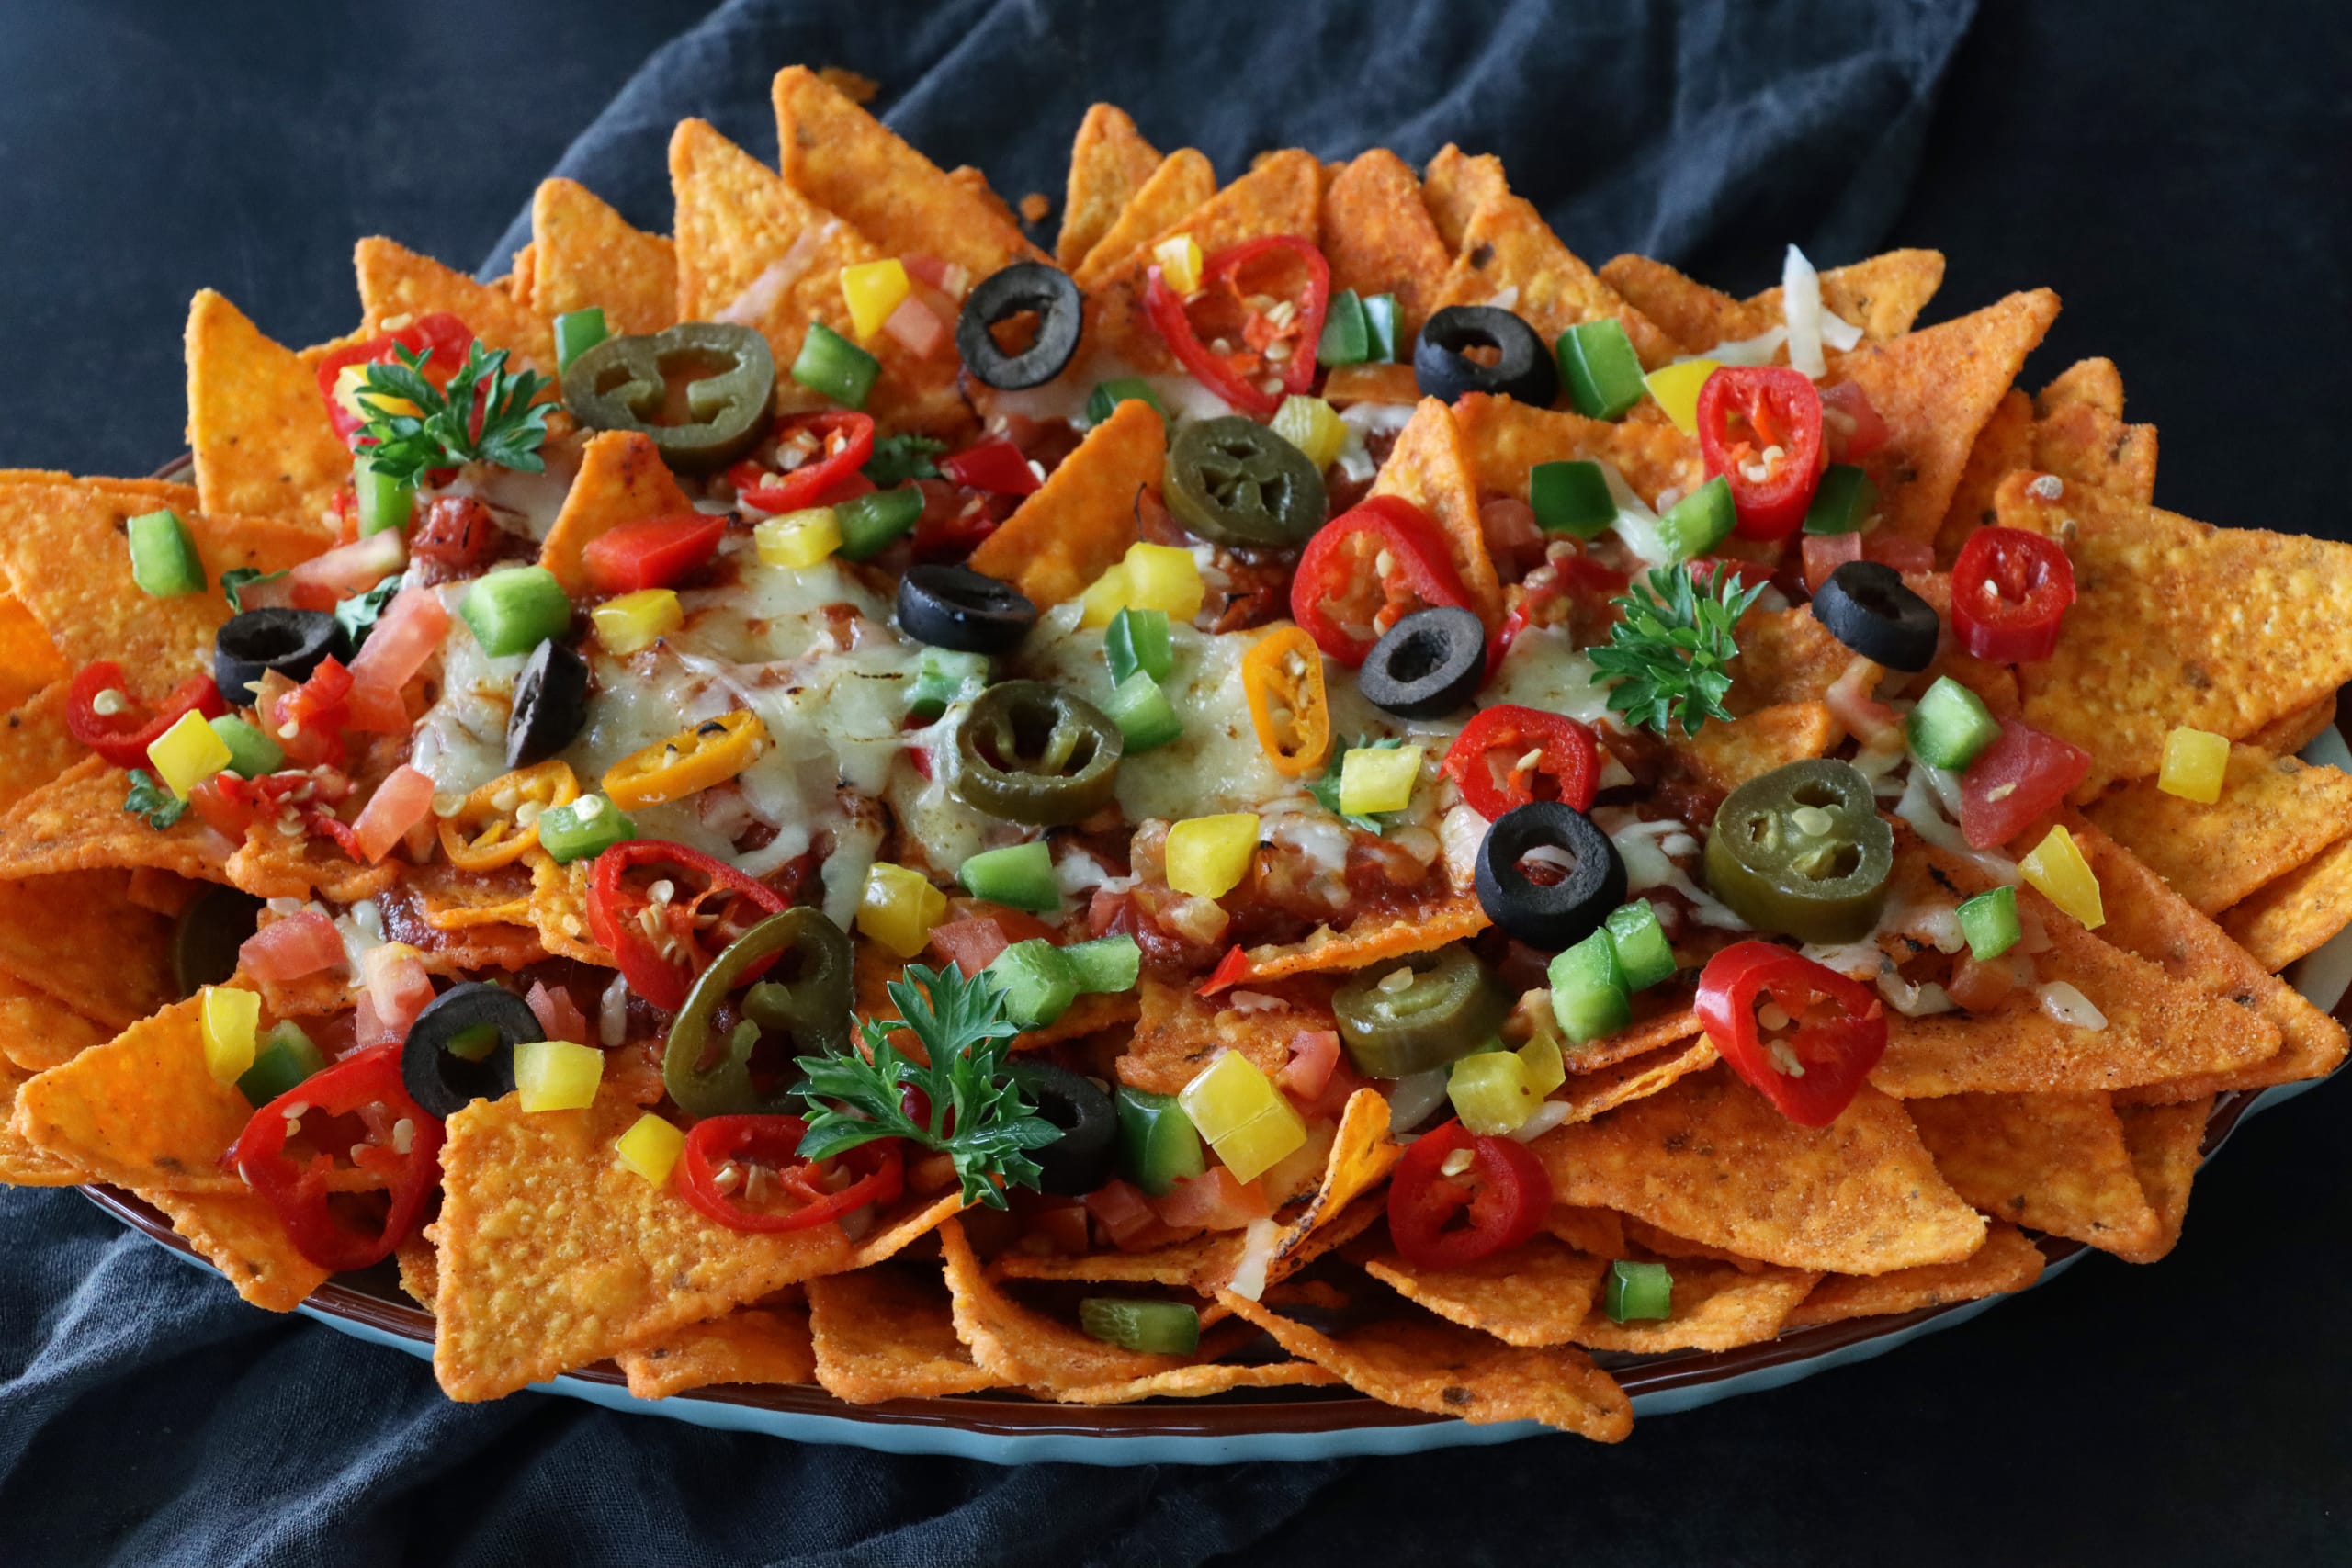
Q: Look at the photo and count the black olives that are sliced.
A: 10